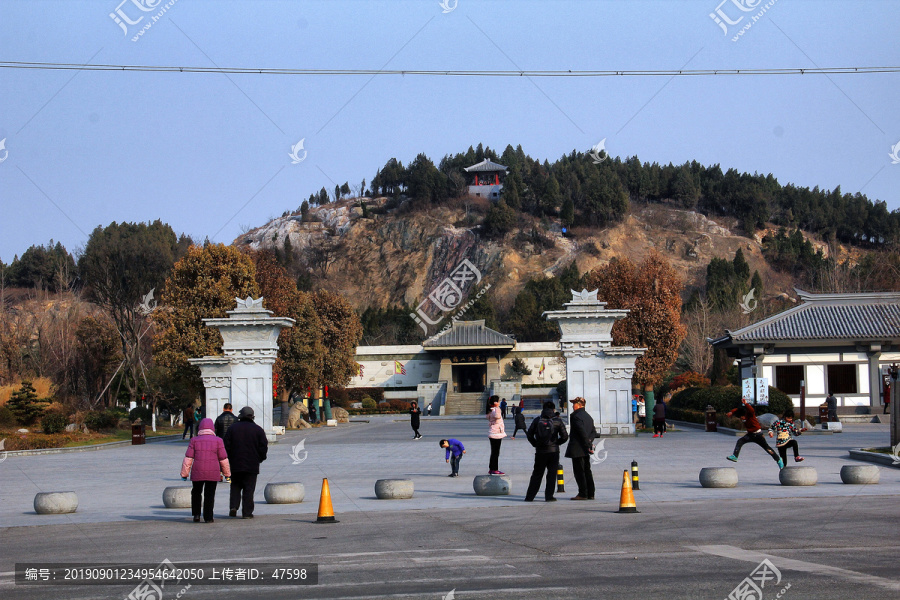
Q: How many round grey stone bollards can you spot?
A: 8